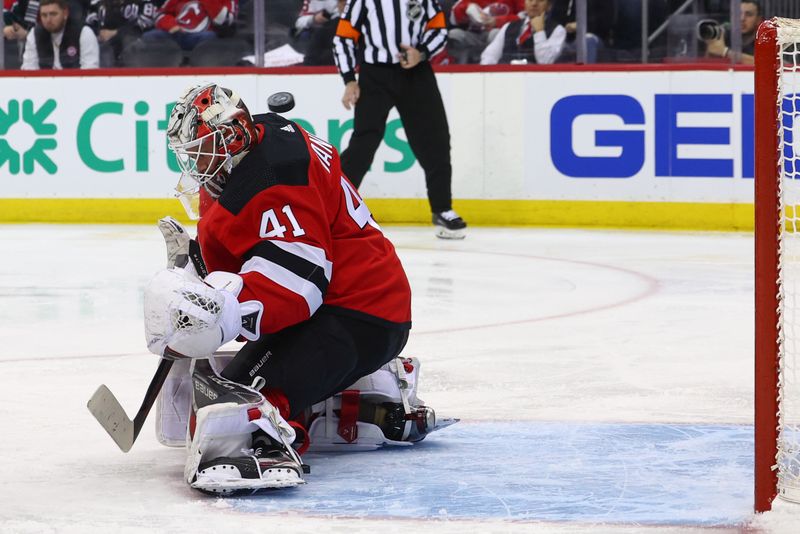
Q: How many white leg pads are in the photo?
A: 2